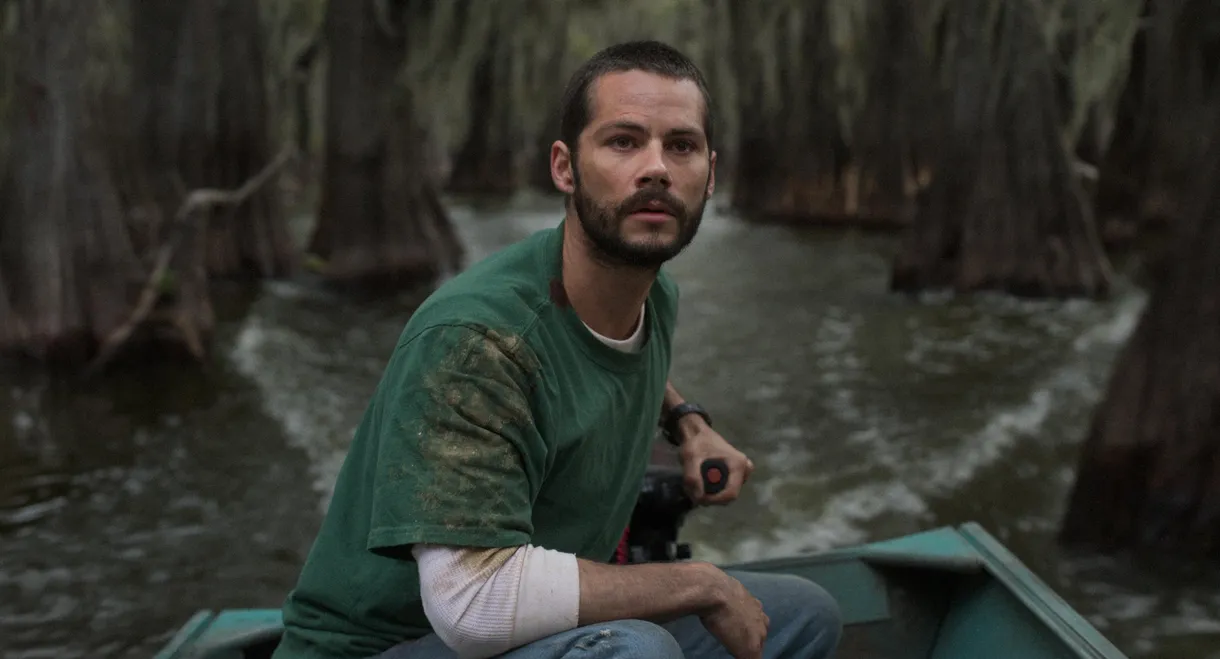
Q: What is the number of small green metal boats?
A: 1